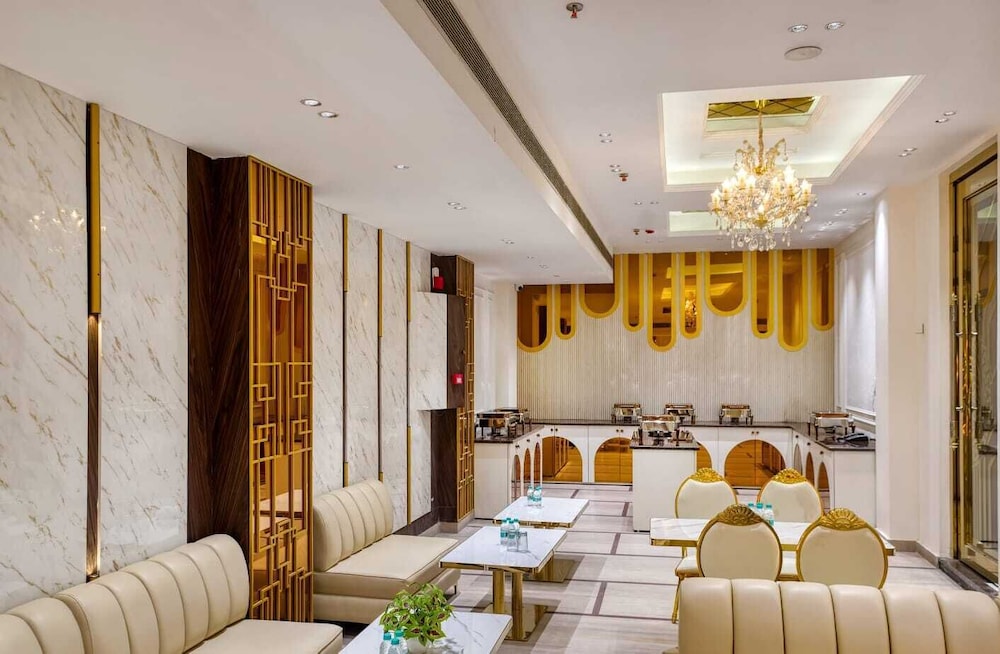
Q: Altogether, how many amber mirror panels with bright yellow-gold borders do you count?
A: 10